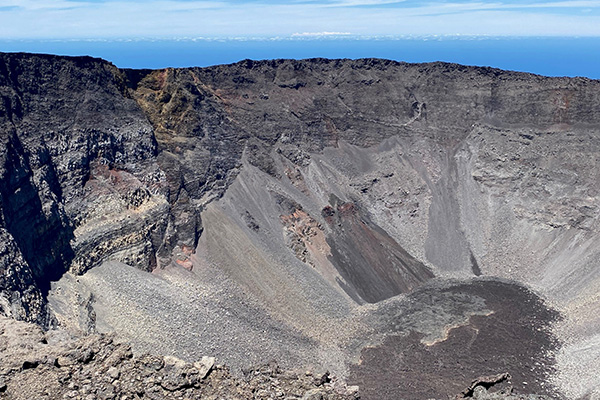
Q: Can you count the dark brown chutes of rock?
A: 1